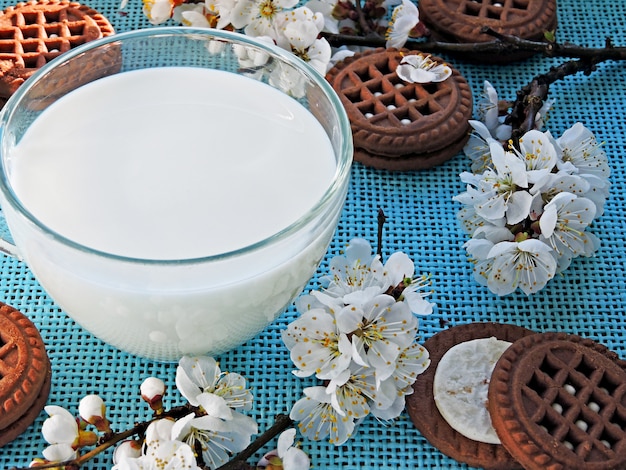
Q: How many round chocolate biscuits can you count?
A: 6